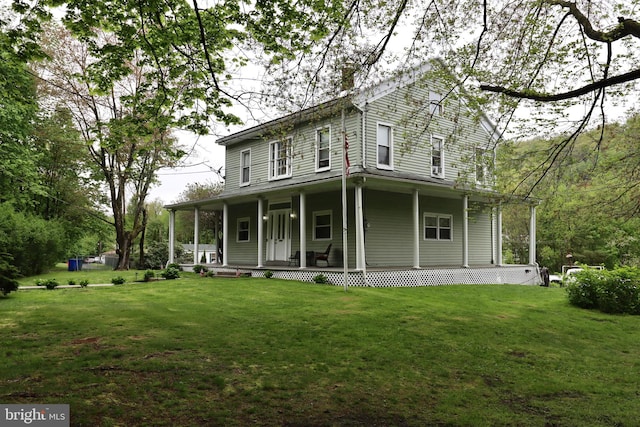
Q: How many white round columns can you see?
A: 10